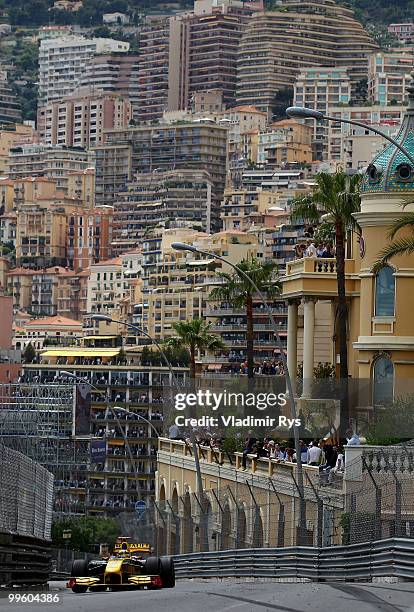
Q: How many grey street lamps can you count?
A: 5